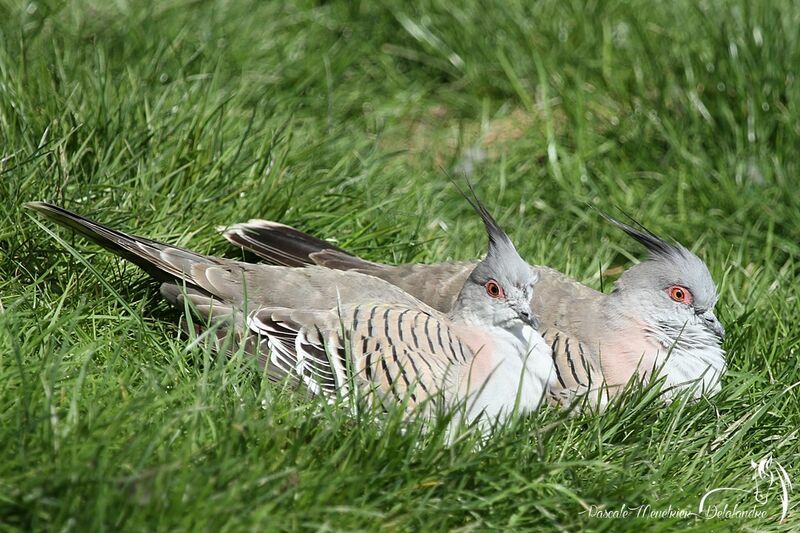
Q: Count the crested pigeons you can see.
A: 2